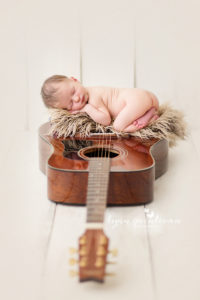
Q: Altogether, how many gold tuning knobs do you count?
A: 6